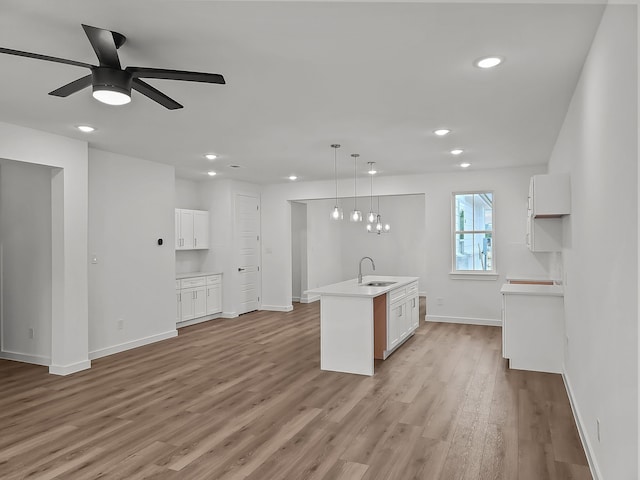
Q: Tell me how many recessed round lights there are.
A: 9